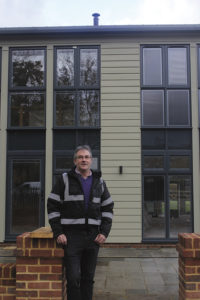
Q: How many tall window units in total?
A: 3